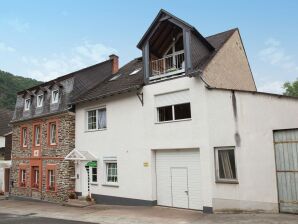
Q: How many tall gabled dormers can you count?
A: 1